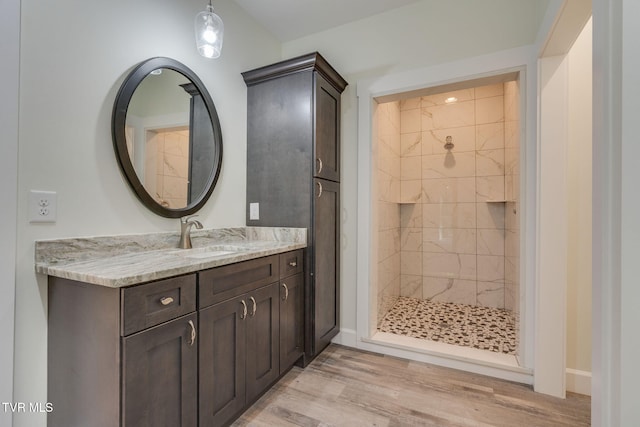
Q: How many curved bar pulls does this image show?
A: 6